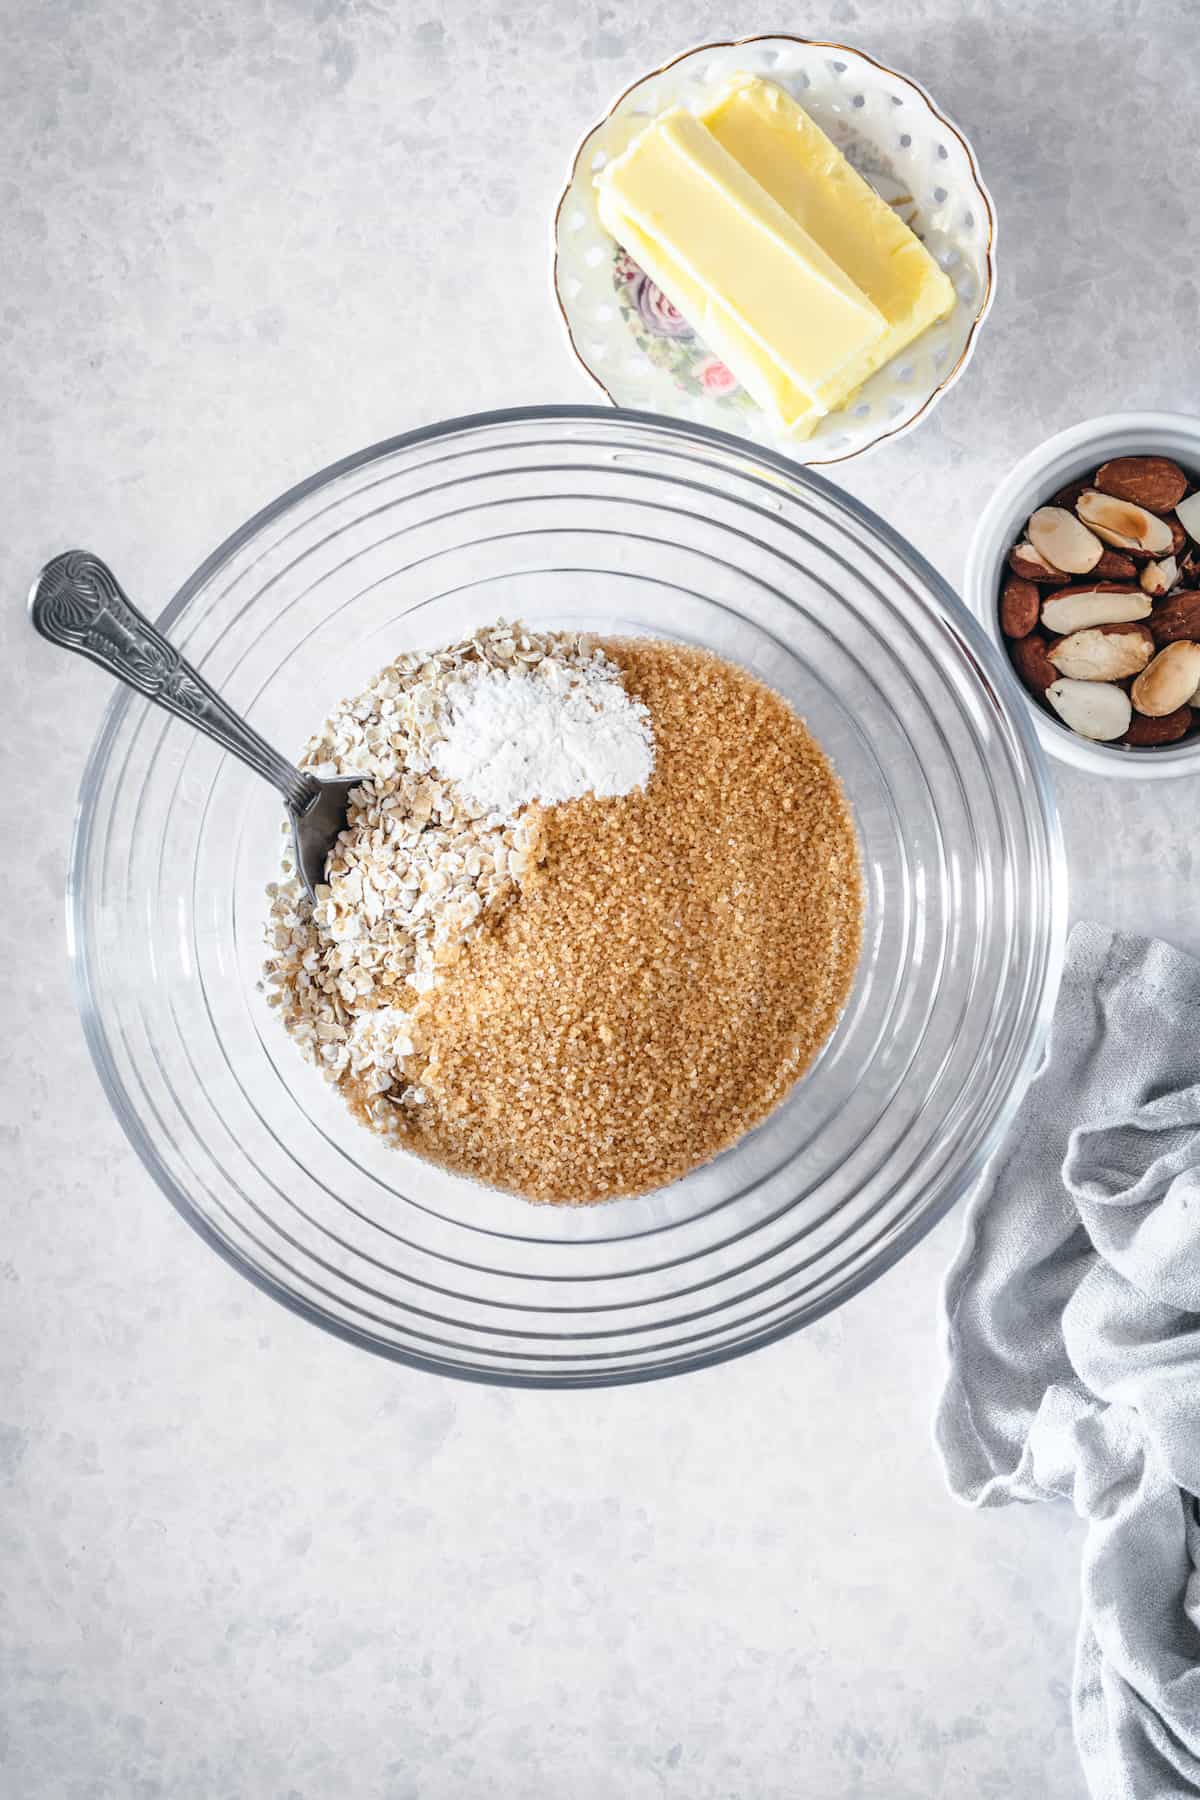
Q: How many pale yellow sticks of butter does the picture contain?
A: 2